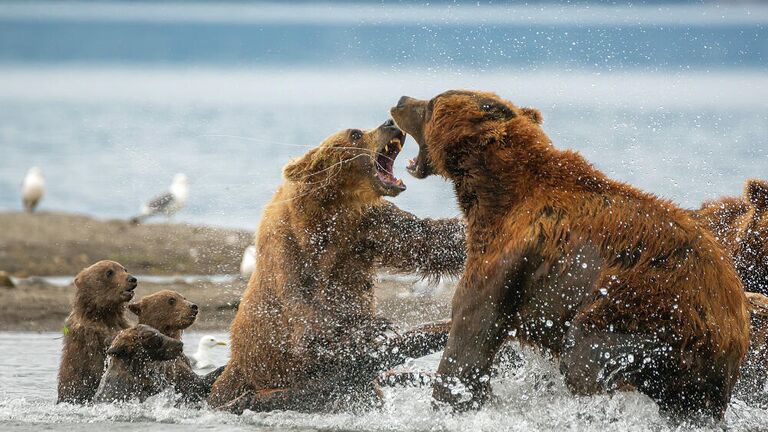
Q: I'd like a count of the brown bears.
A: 6